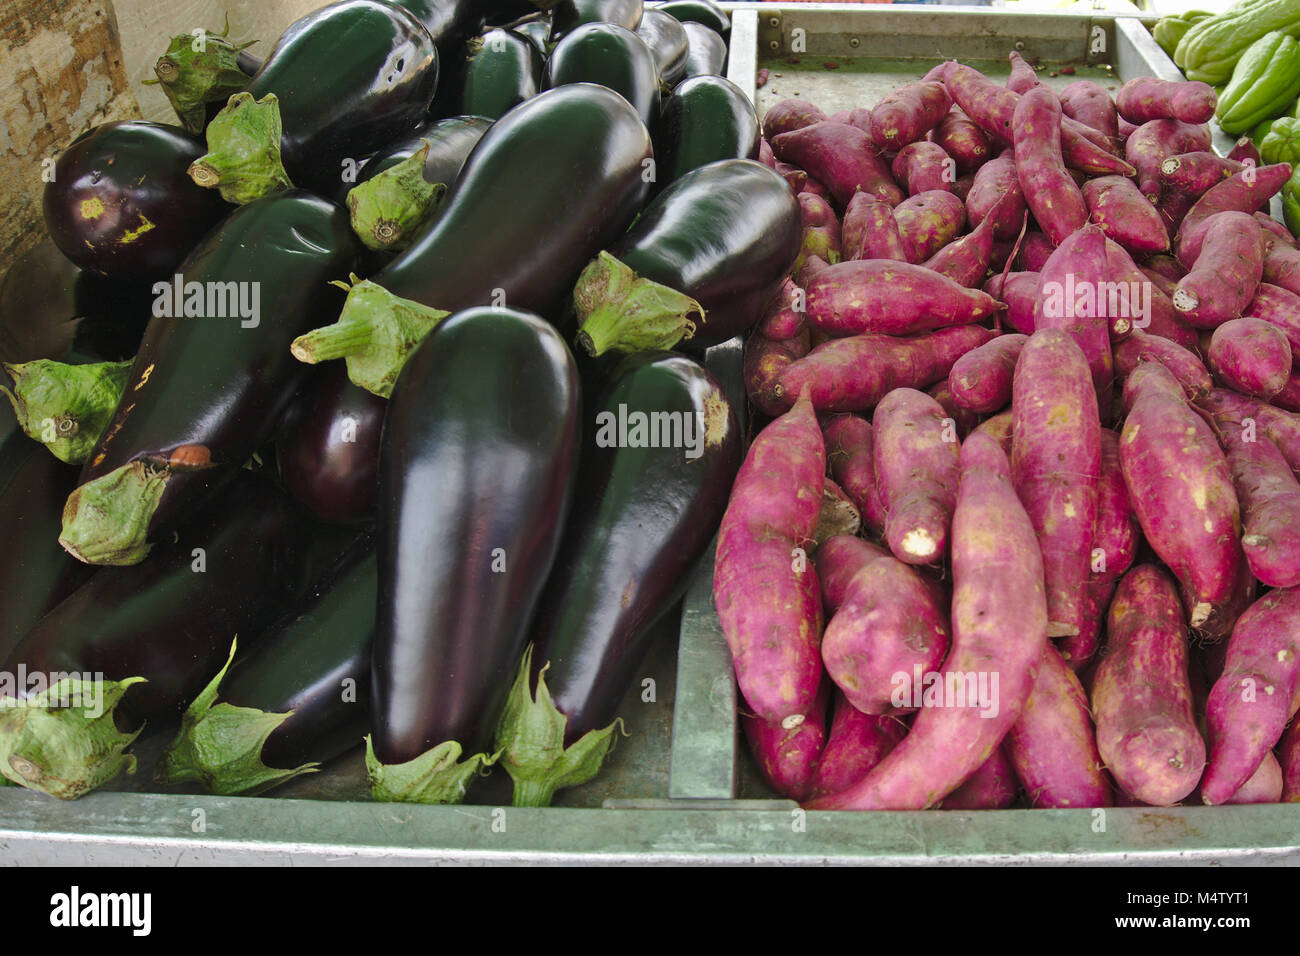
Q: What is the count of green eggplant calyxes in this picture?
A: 11